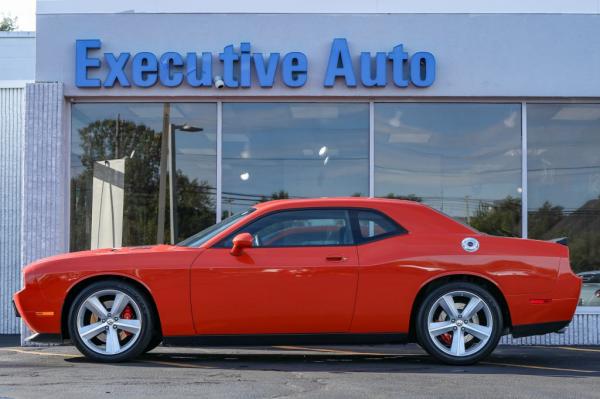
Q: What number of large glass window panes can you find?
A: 4